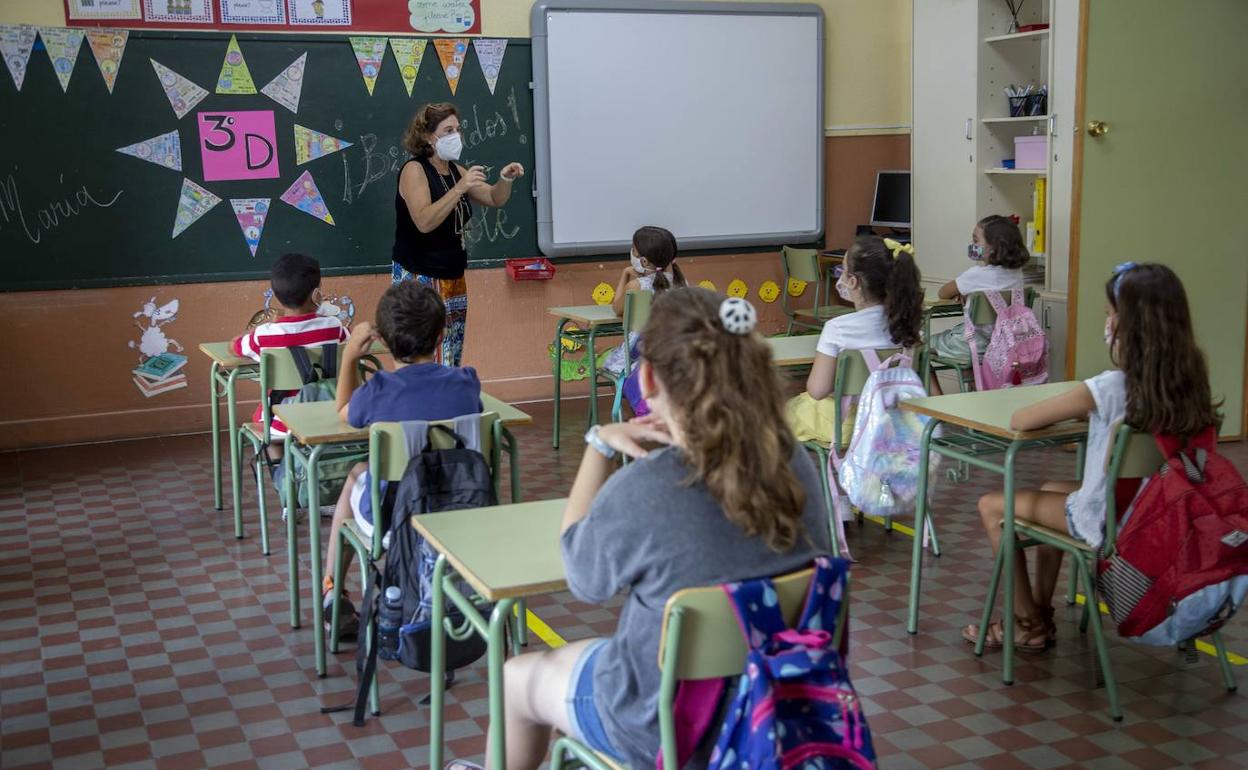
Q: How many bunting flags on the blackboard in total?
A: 15